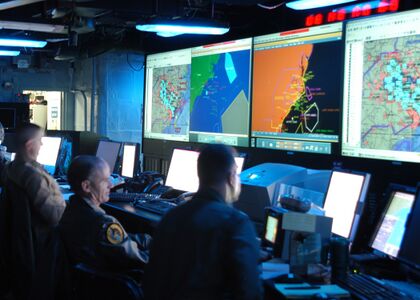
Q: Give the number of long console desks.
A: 1